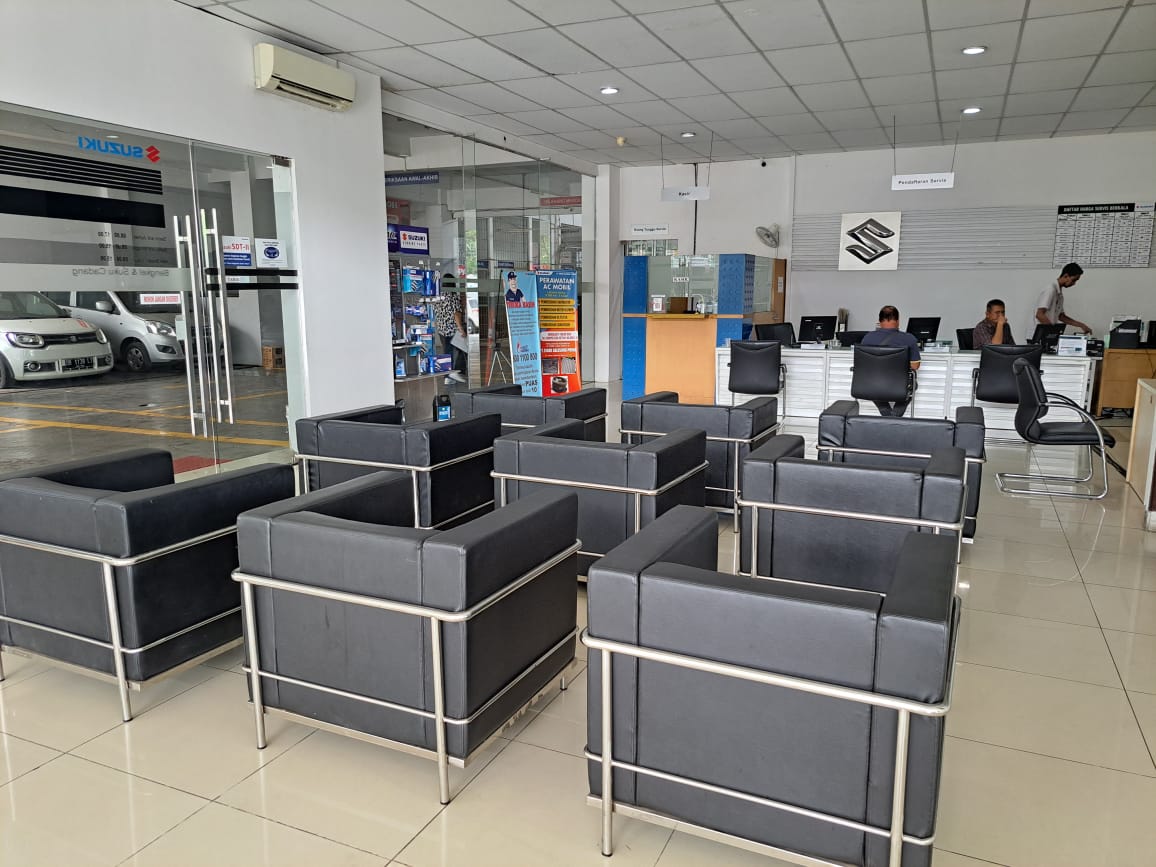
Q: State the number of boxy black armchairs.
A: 9